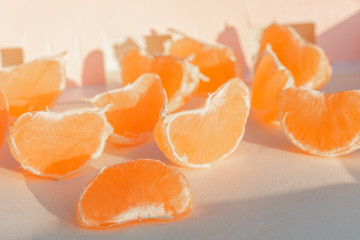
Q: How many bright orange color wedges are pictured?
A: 11